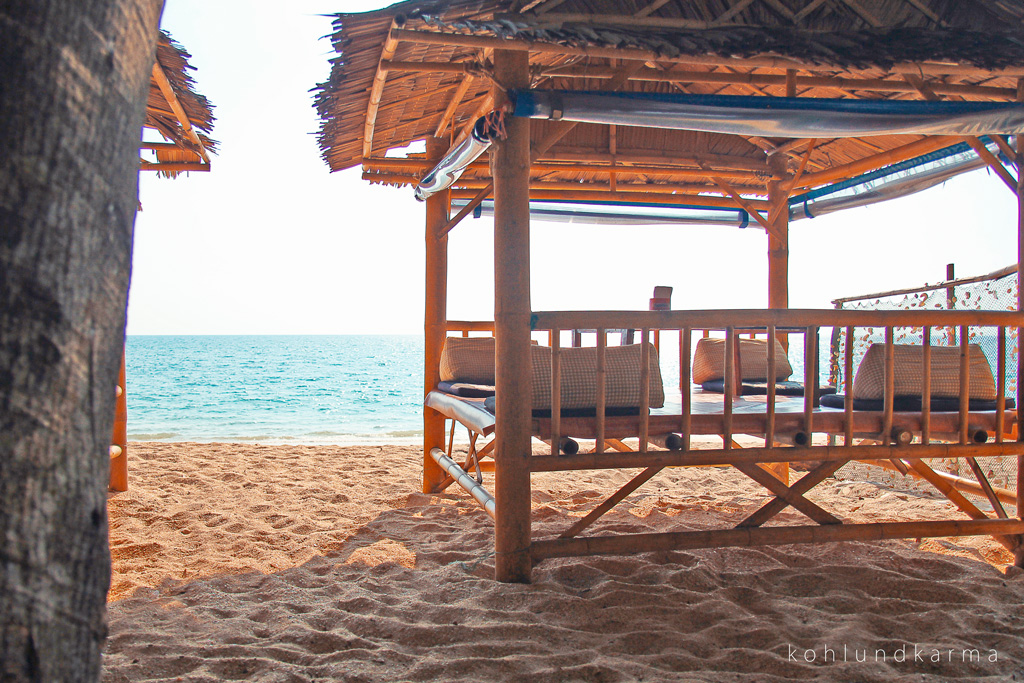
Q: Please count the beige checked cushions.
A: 4